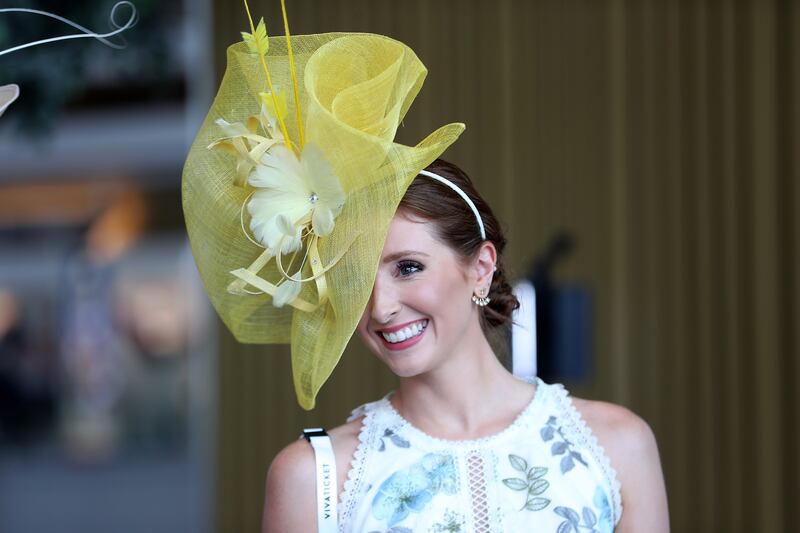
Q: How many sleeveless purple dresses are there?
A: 0